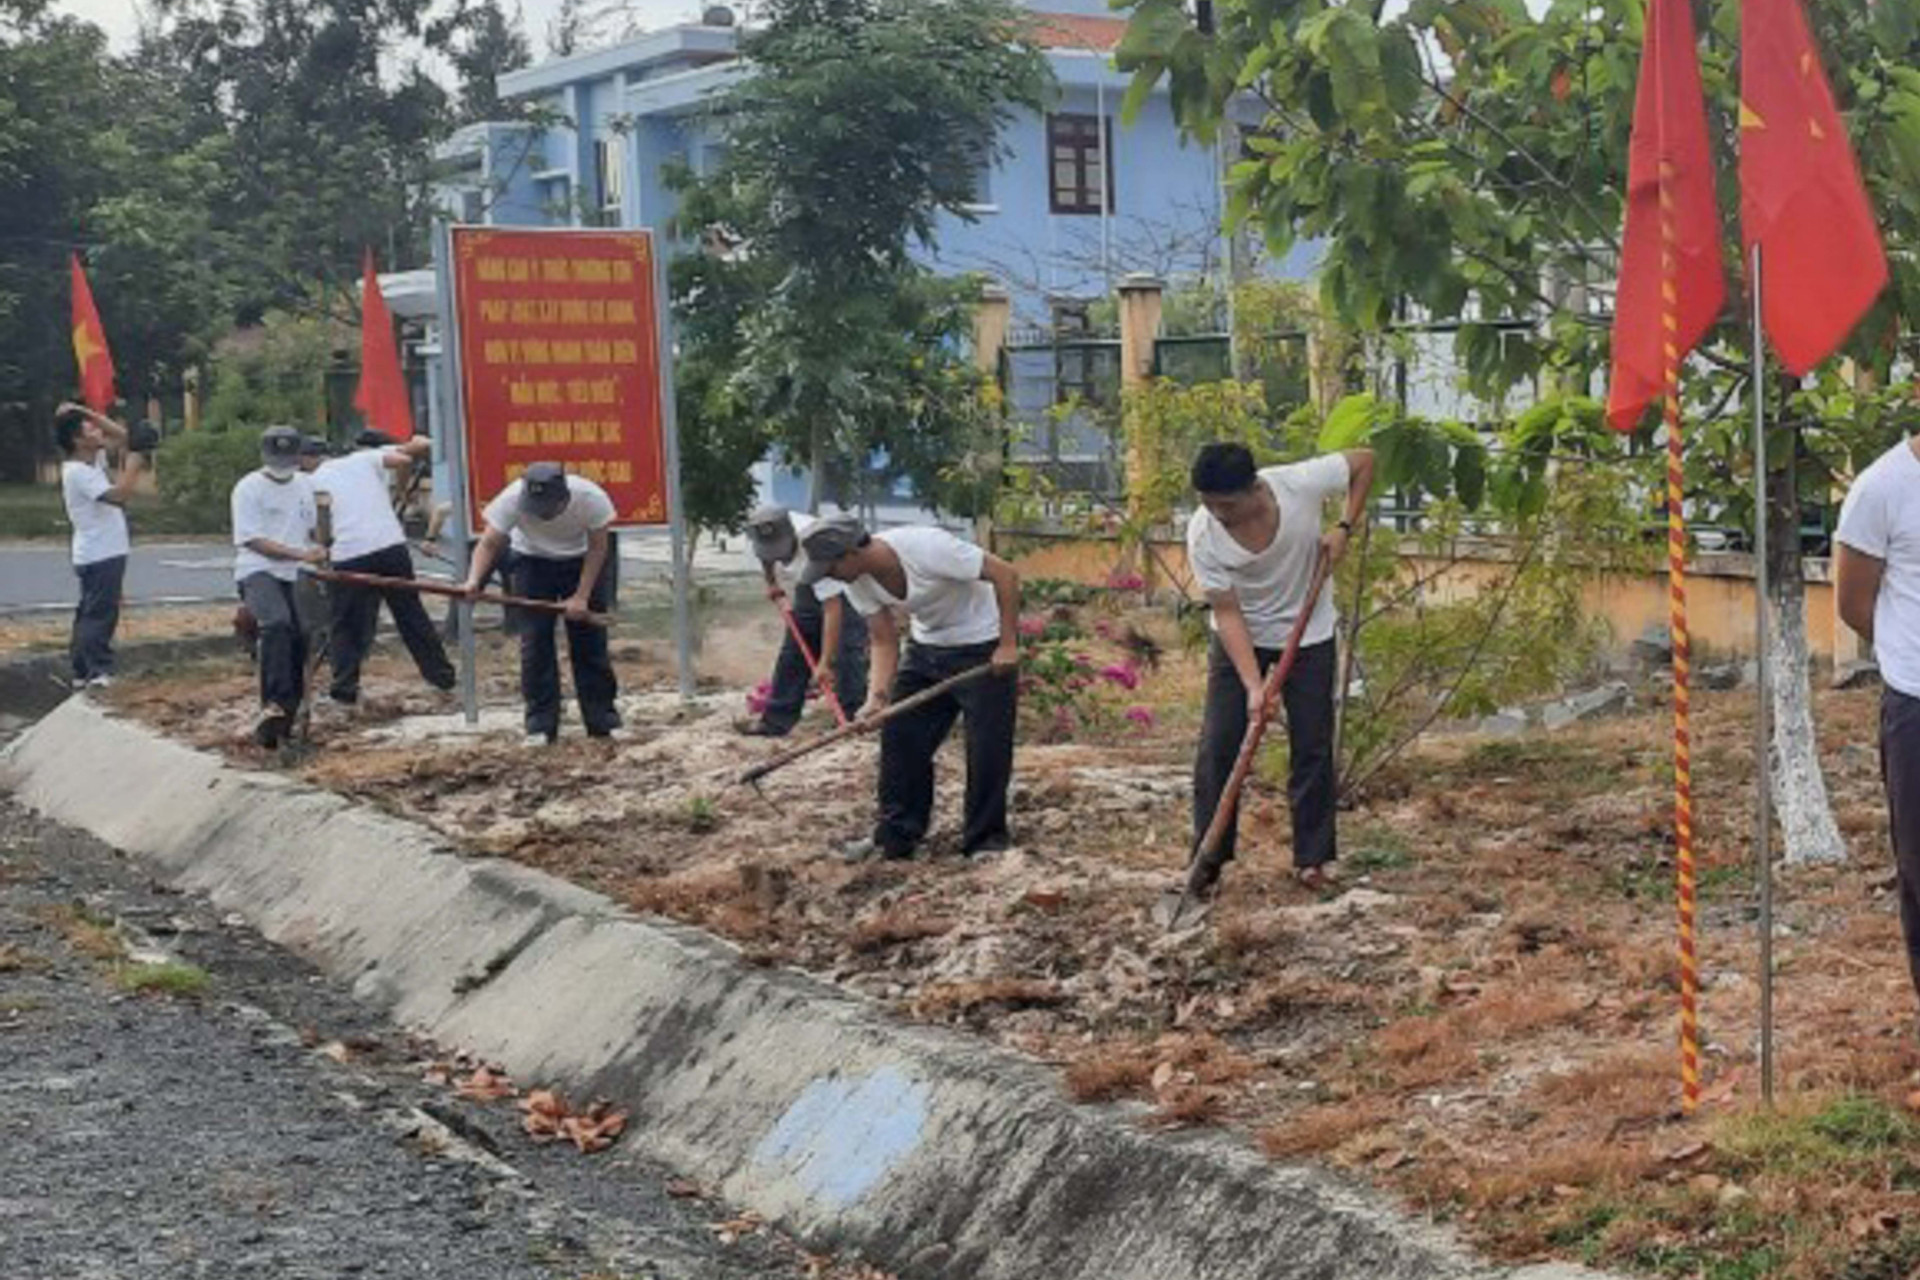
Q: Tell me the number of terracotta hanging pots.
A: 0